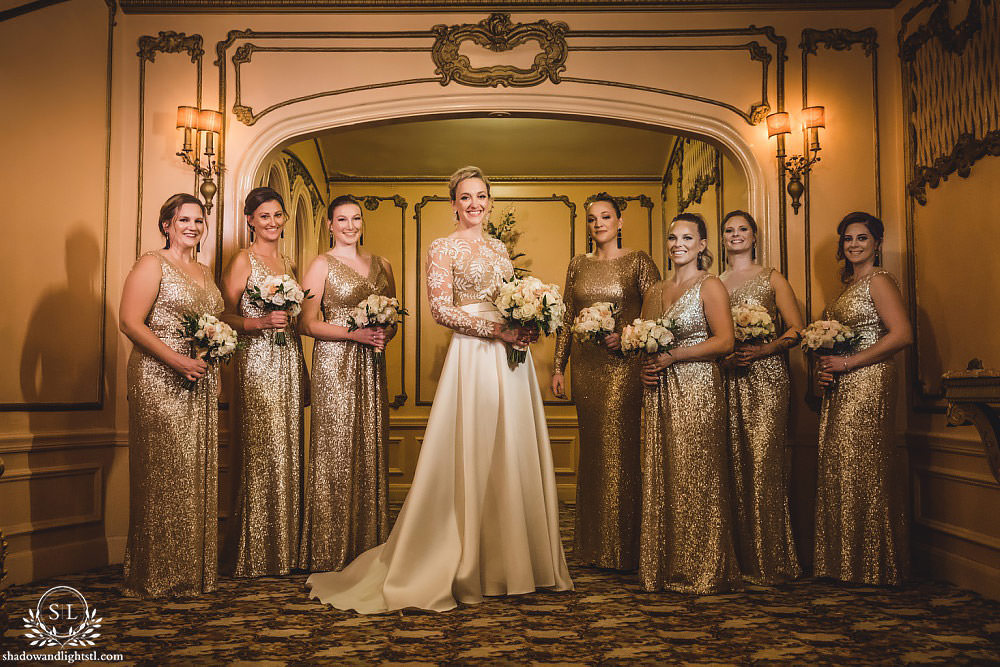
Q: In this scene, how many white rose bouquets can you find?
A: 8